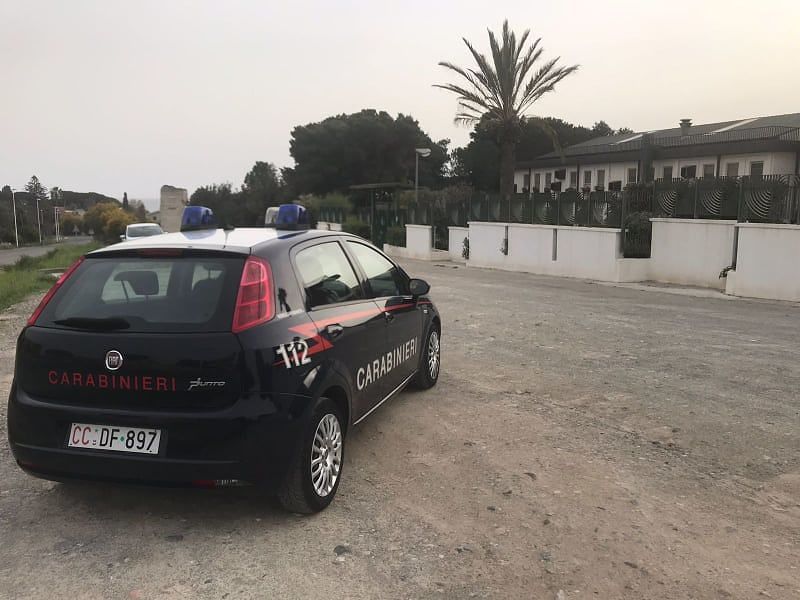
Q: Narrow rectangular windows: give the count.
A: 11